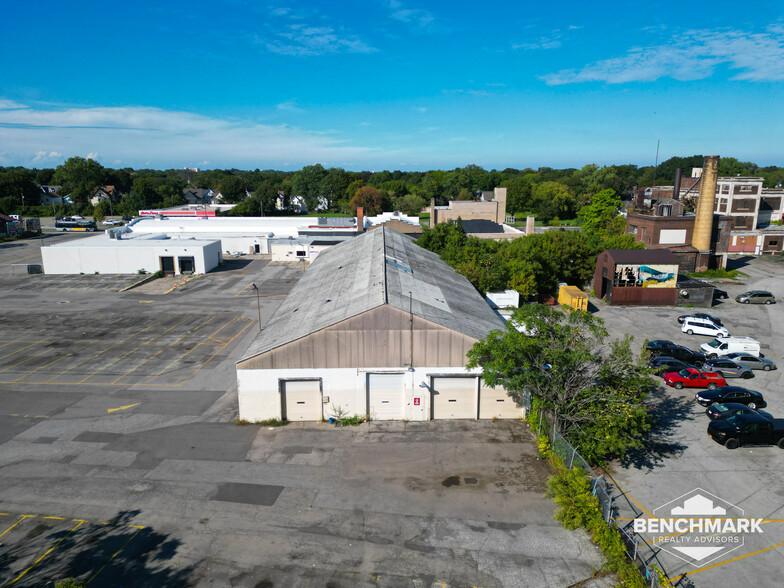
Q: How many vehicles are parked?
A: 14